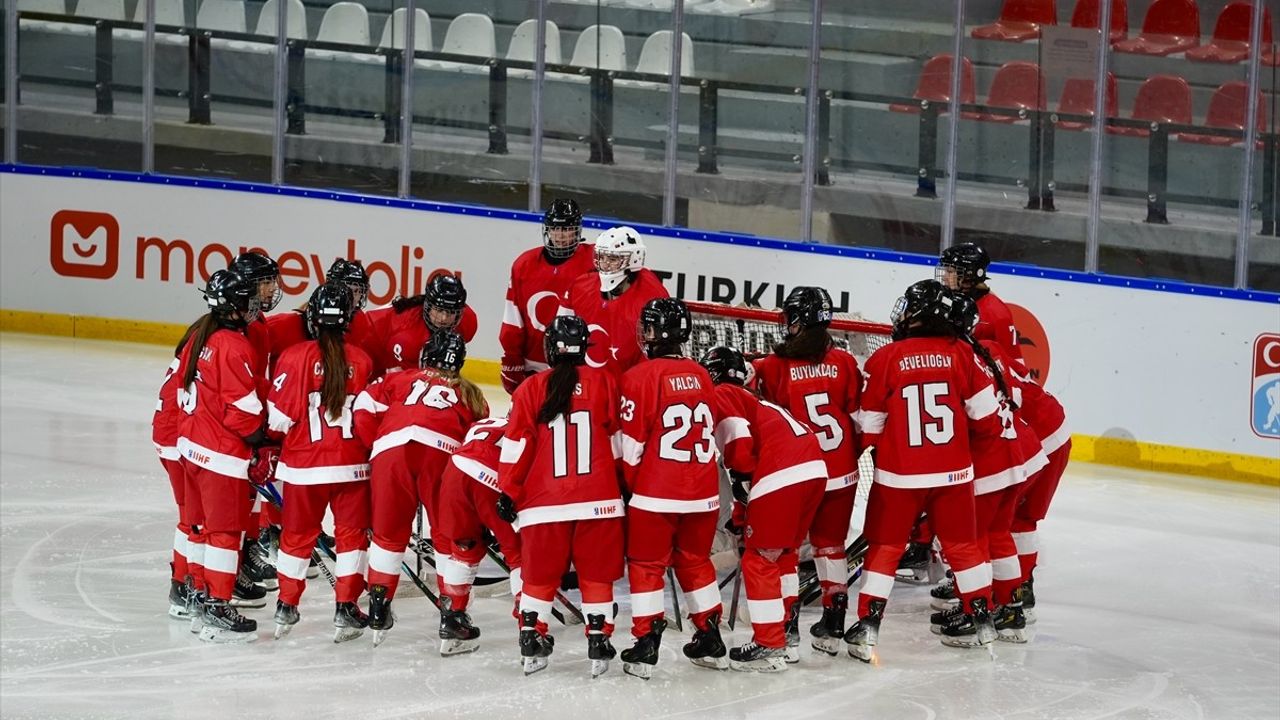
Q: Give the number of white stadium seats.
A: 11